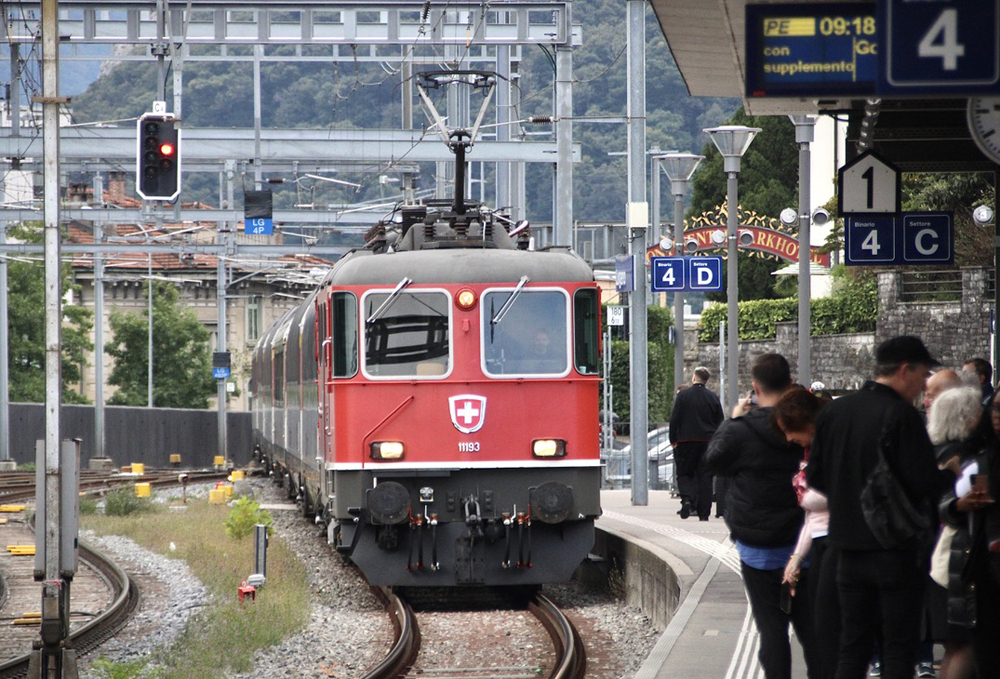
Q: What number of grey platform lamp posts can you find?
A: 3